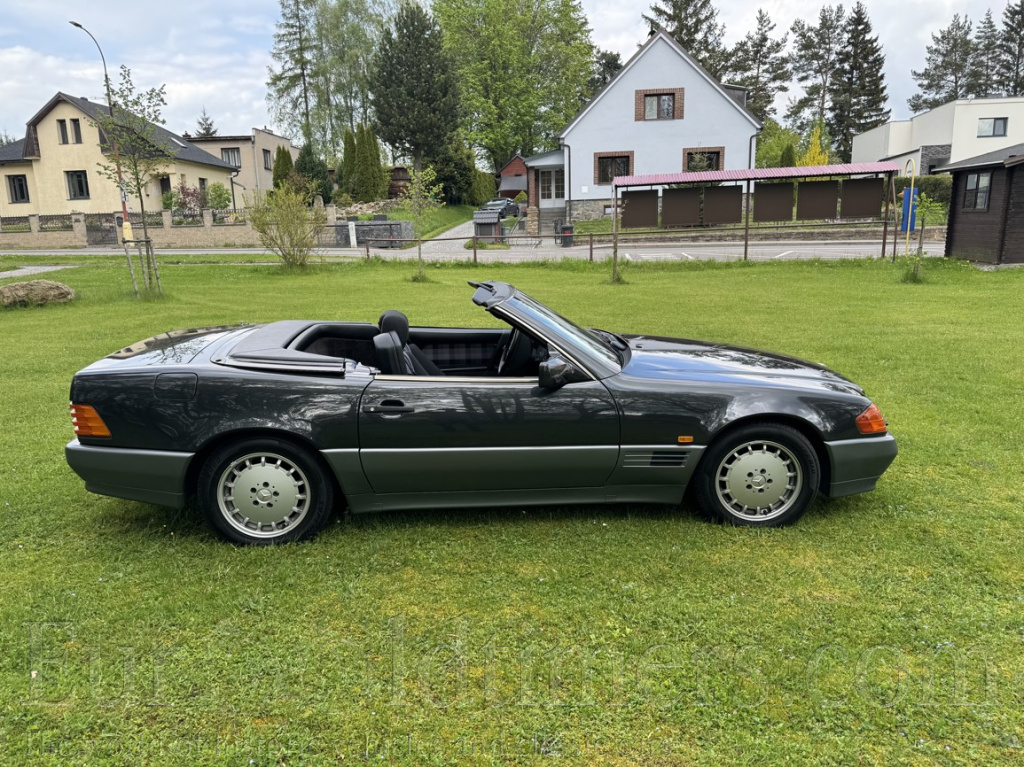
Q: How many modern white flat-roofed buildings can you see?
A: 1